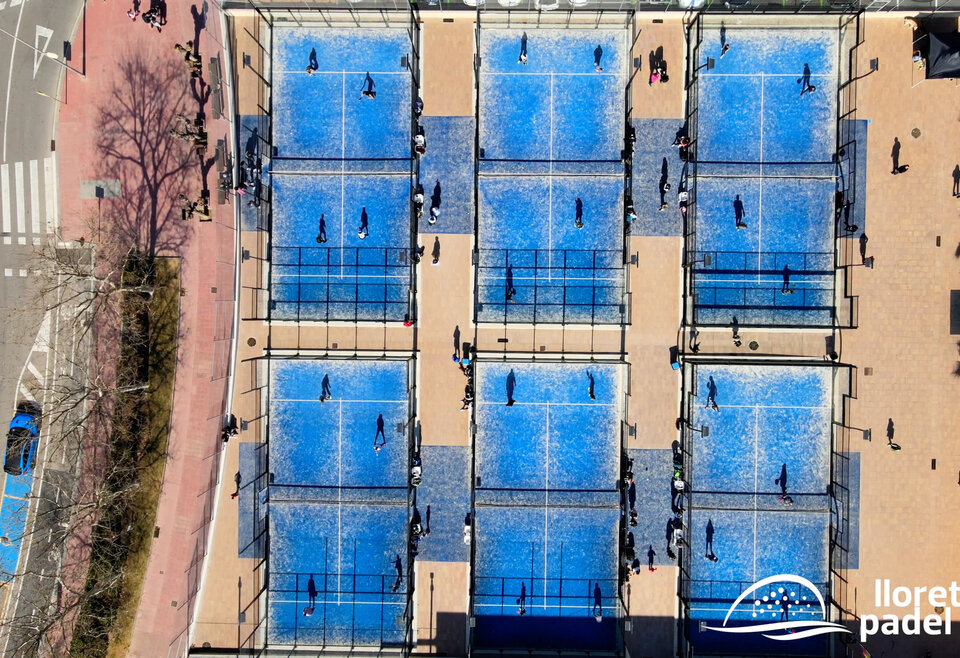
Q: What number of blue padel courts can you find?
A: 6